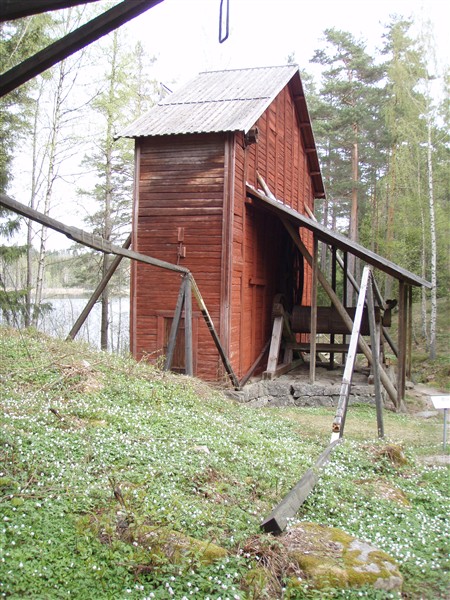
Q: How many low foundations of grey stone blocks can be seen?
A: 1